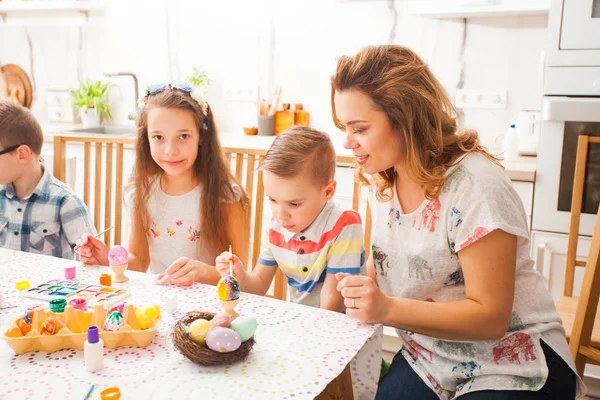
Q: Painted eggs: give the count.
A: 11